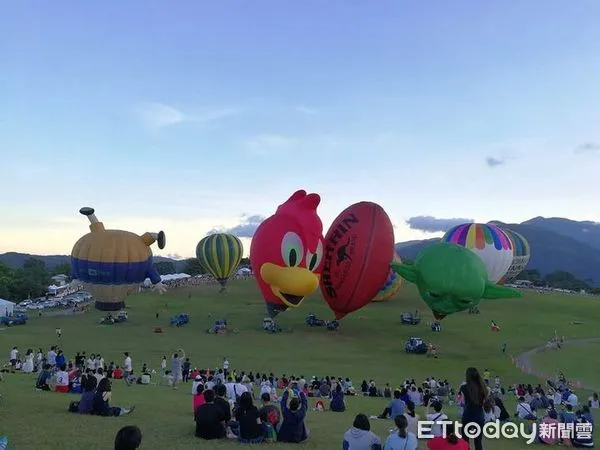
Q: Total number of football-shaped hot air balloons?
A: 1